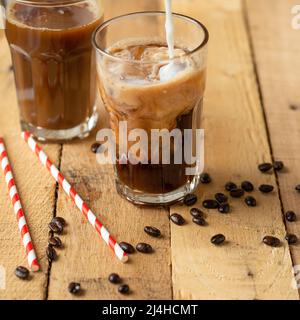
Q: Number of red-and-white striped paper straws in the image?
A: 2